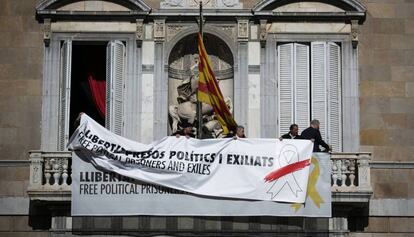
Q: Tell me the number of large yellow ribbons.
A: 1